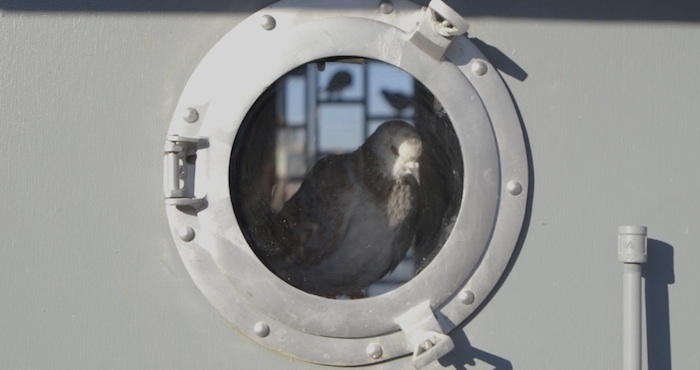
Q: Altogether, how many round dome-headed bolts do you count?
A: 9